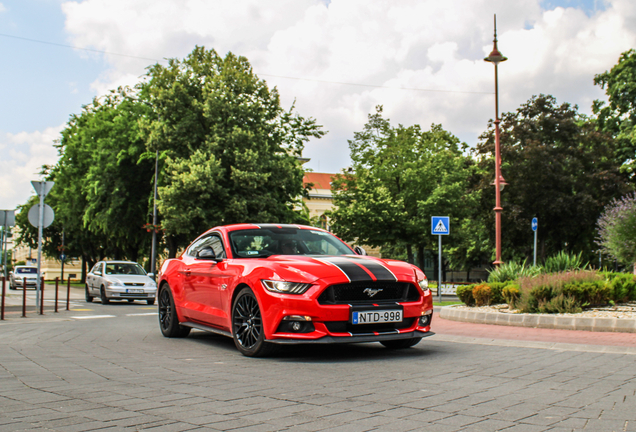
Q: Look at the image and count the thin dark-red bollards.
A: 5